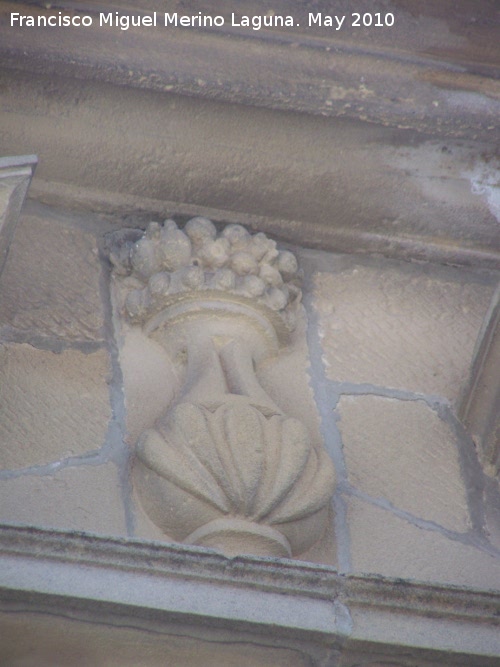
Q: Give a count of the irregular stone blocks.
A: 6